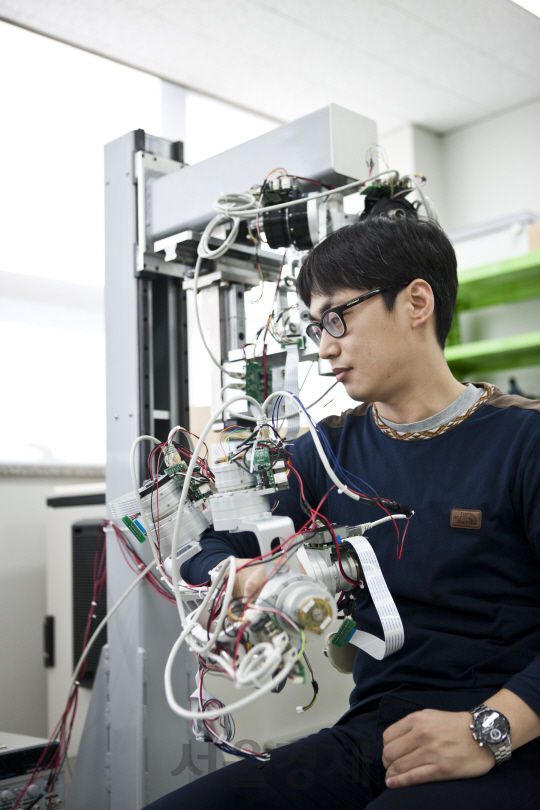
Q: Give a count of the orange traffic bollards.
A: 0